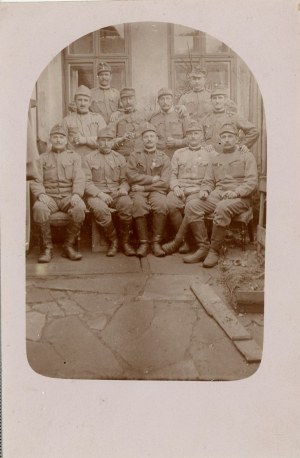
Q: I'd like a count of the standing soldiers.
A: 6